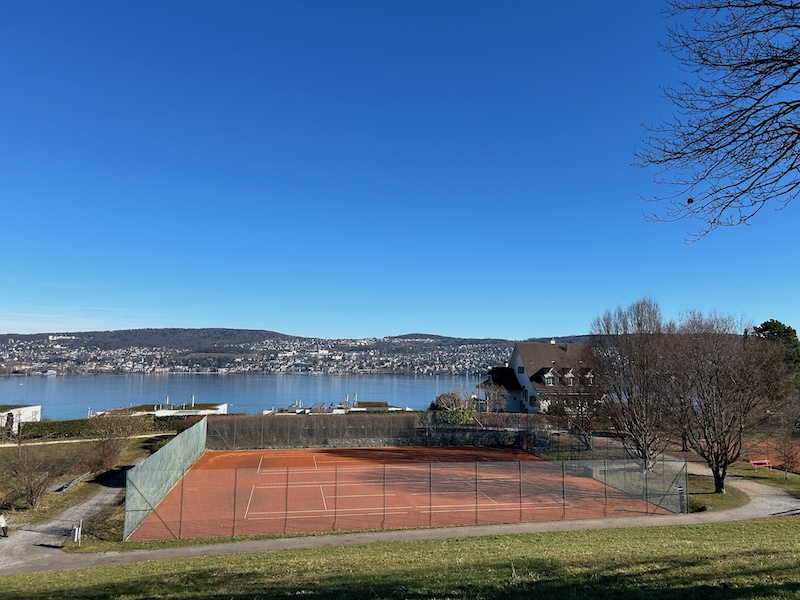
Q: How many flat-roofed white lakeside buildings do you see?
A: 3